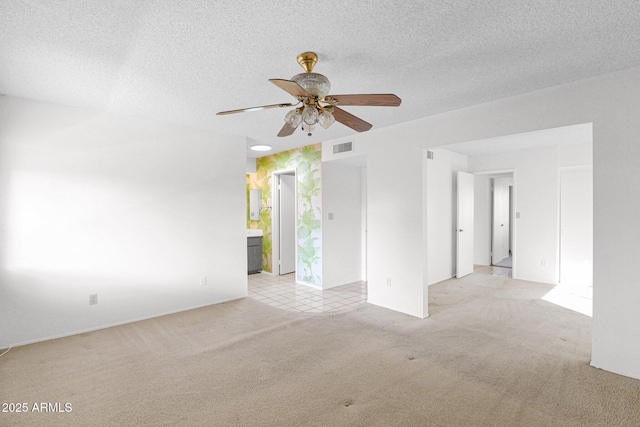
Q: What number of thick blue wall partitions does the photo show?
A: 0